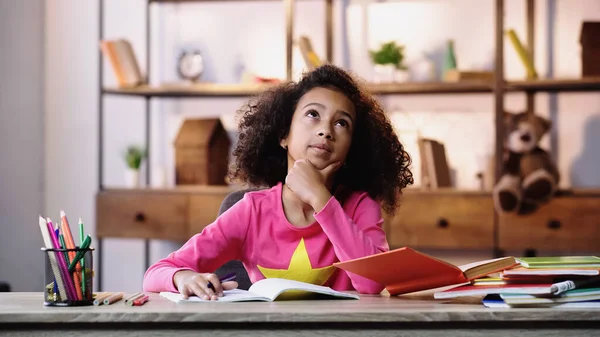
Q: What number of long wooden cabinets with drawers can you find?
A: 1